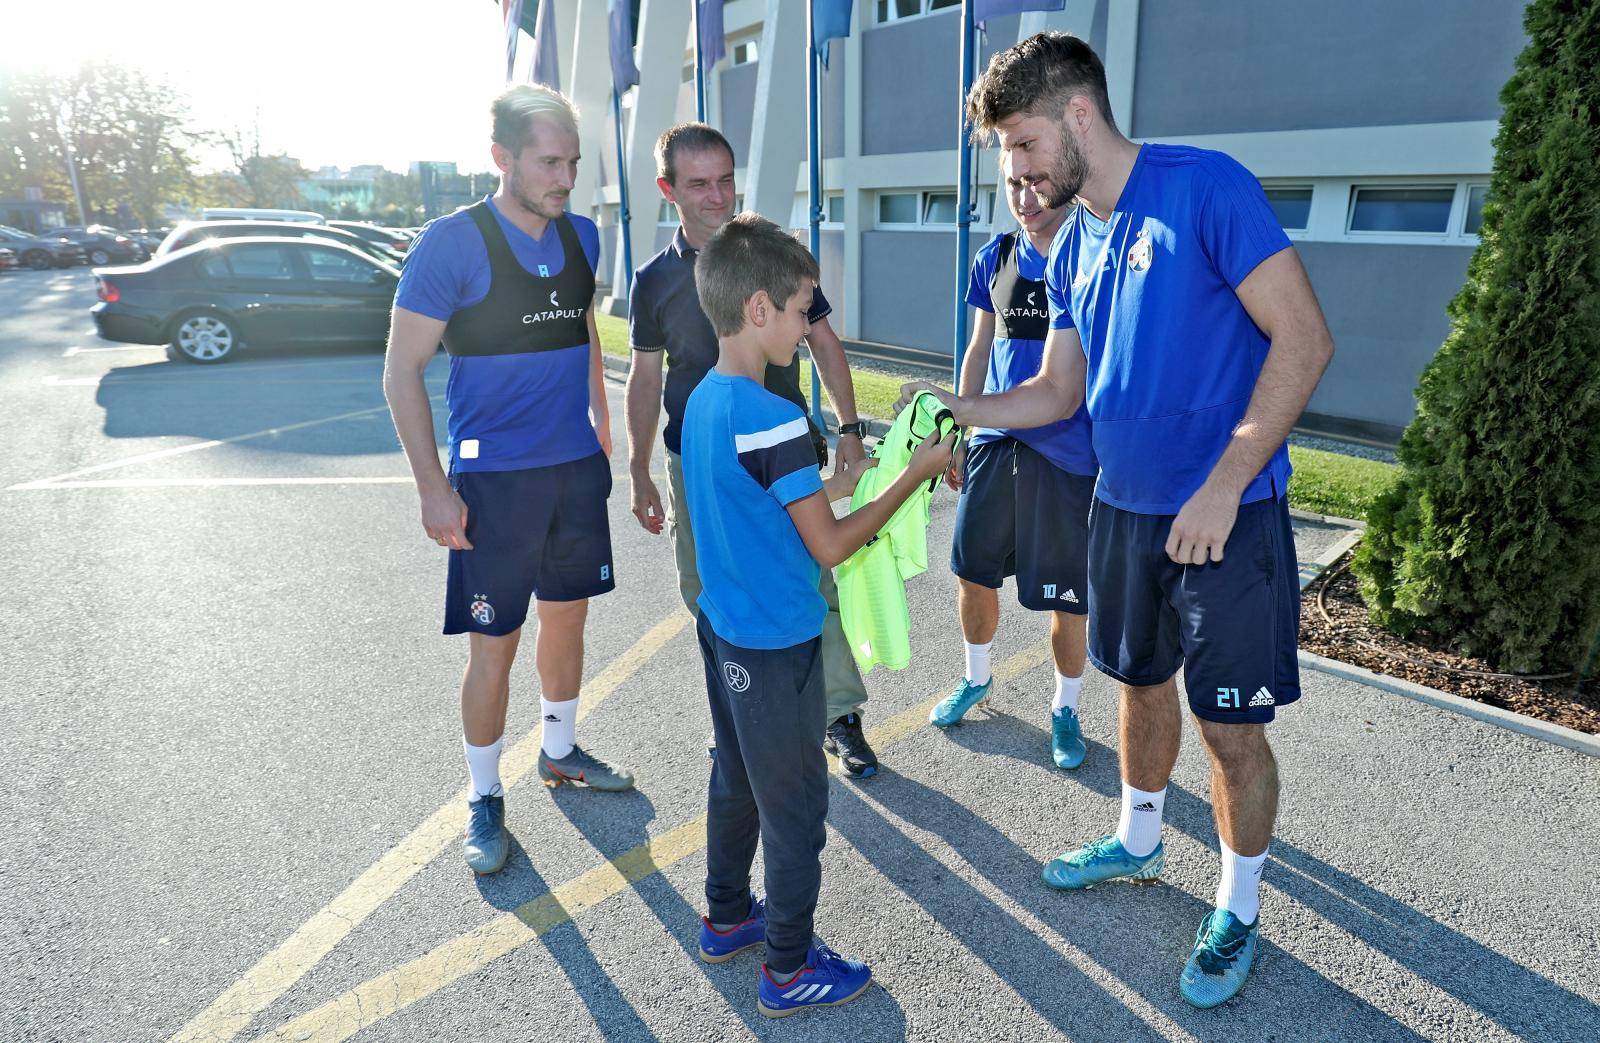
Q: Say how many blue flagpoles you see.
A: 4